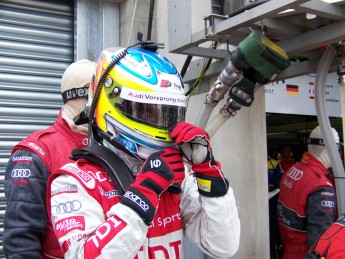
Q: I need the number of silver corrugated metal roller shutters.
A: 1